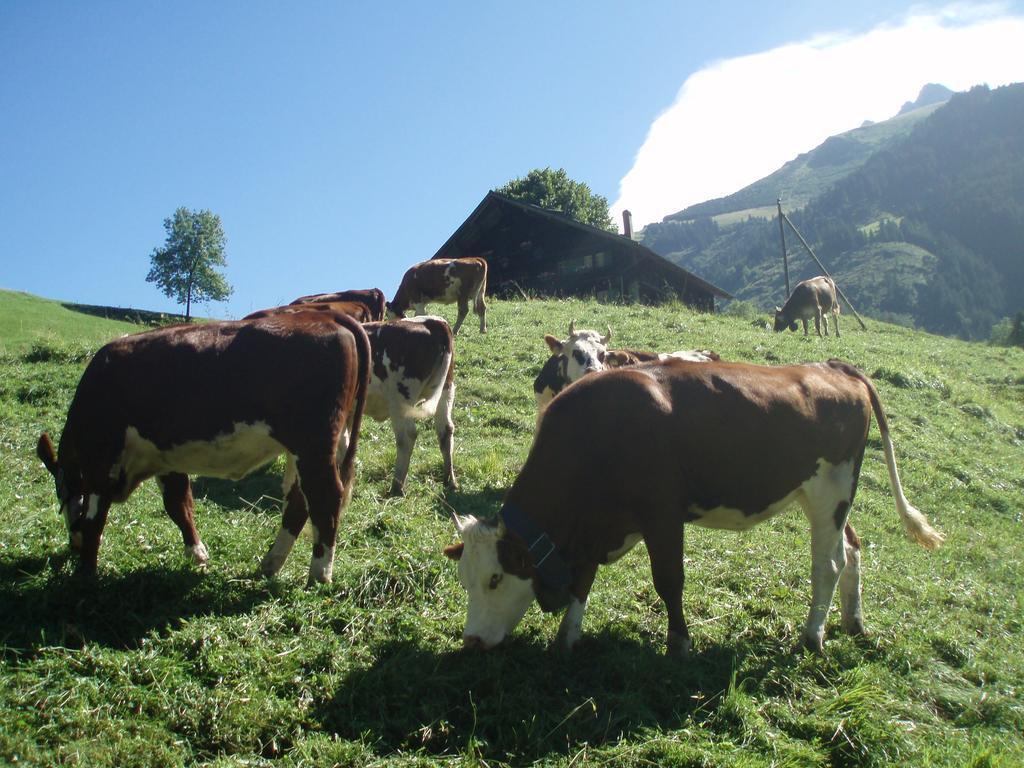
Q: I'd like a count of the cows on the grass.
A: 8